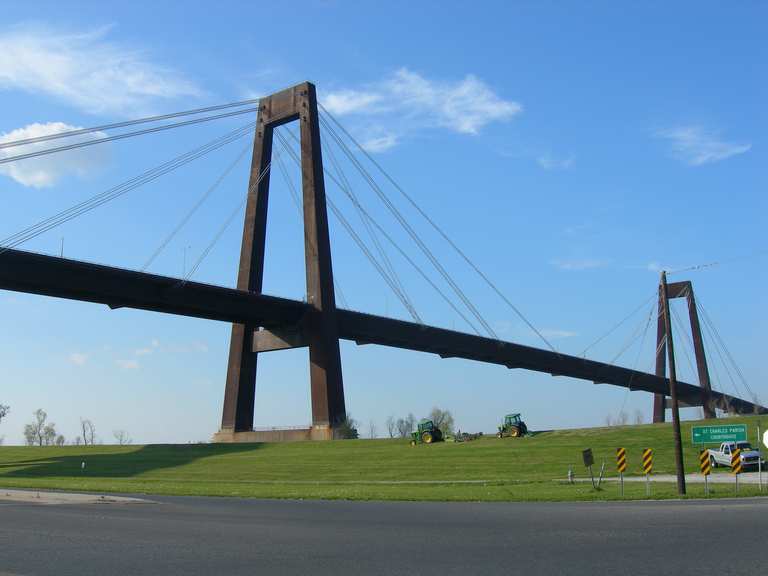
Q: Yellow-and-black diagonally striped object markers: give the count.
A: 4